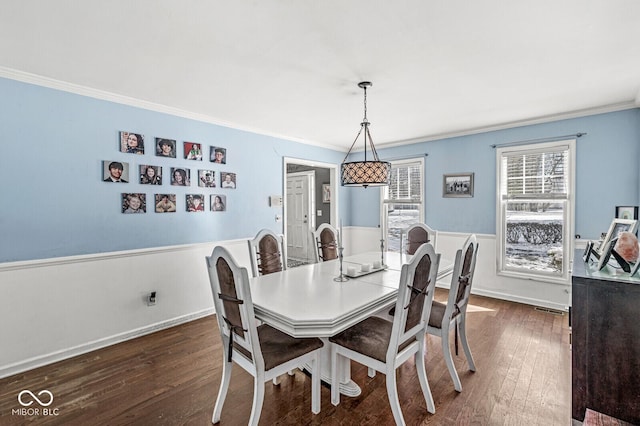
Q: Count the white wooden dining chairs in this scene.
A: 6